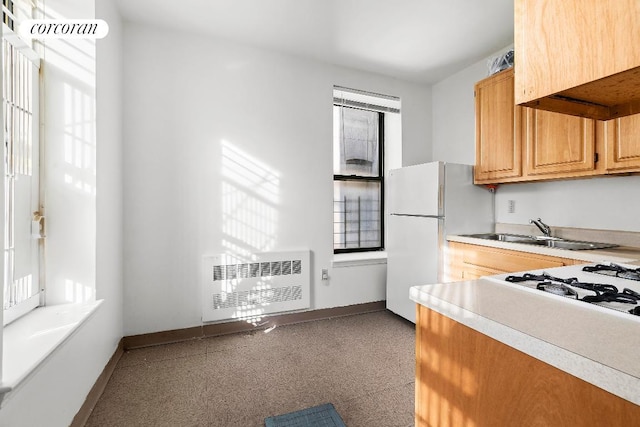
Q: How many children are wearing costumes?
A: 0